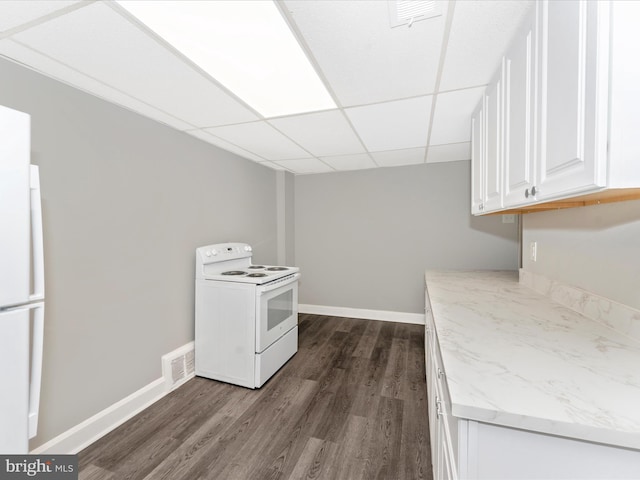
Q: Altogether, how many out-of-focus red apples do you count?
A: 0